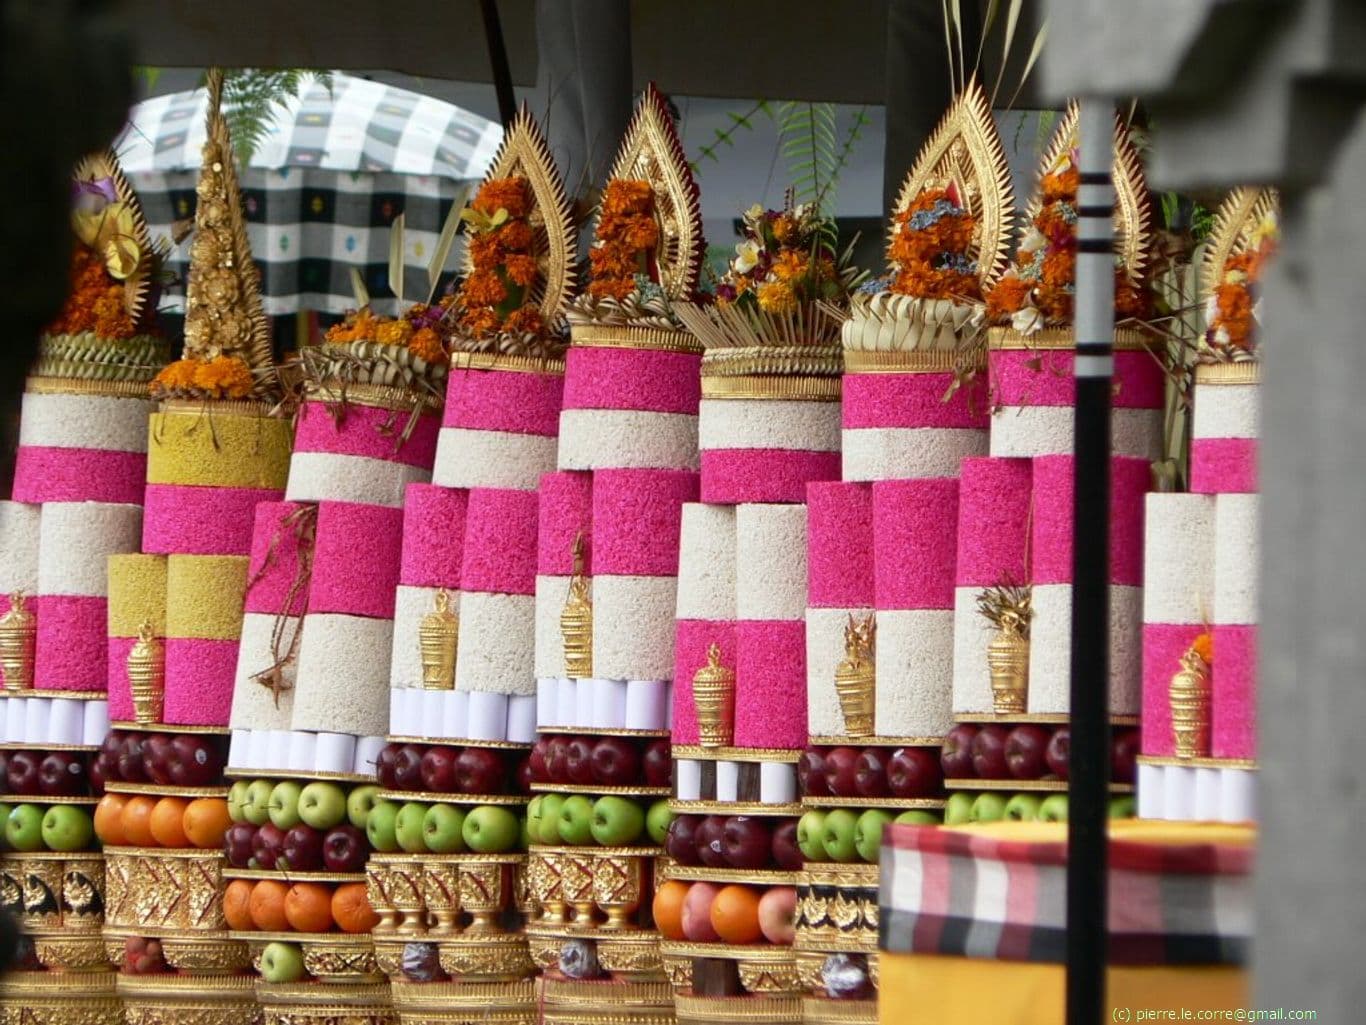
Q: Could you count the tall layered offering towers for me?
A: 9